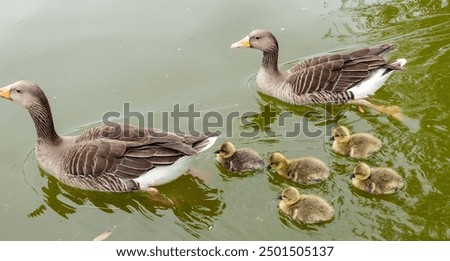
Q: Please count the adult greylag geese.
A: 2